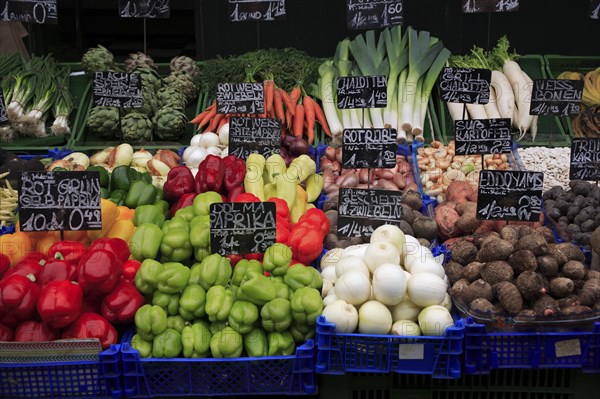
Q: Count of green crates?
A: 6